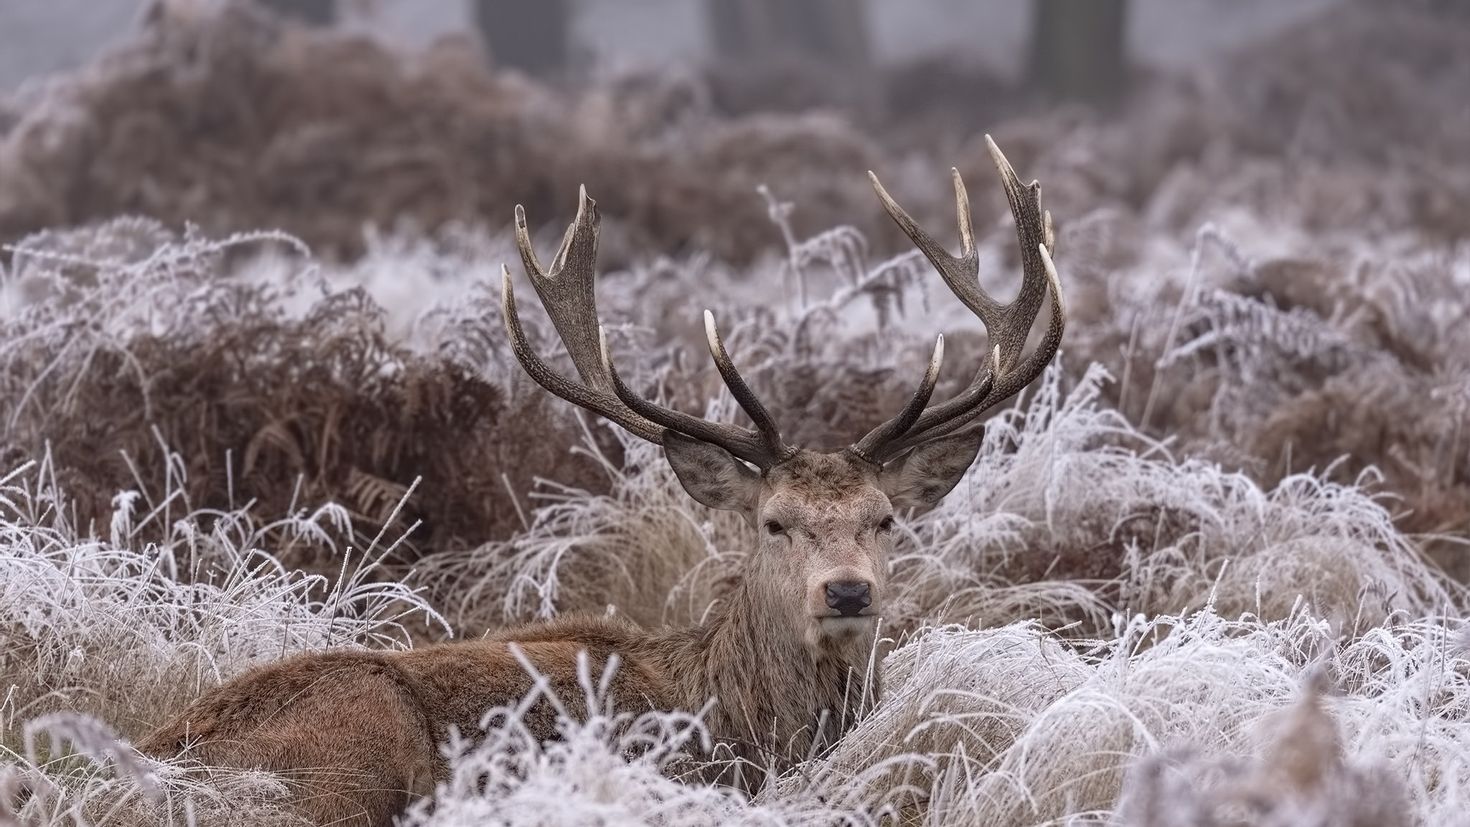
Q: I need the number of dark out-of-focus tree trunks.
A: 4